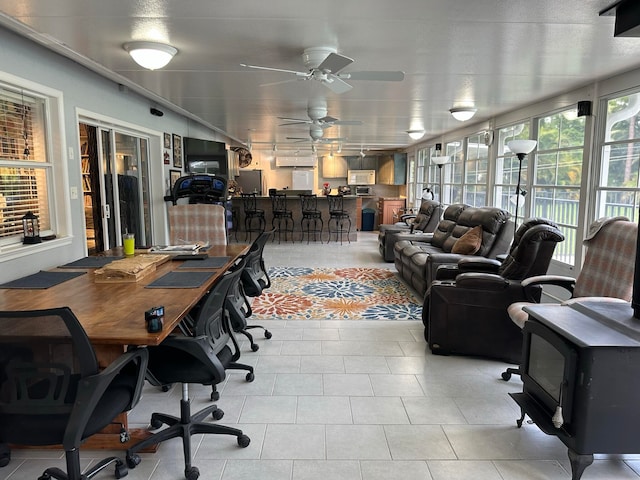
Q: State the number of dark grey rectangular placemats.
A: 4